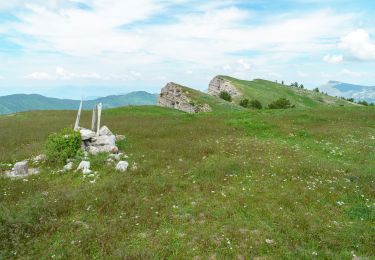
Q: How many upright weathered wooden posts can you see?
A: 3